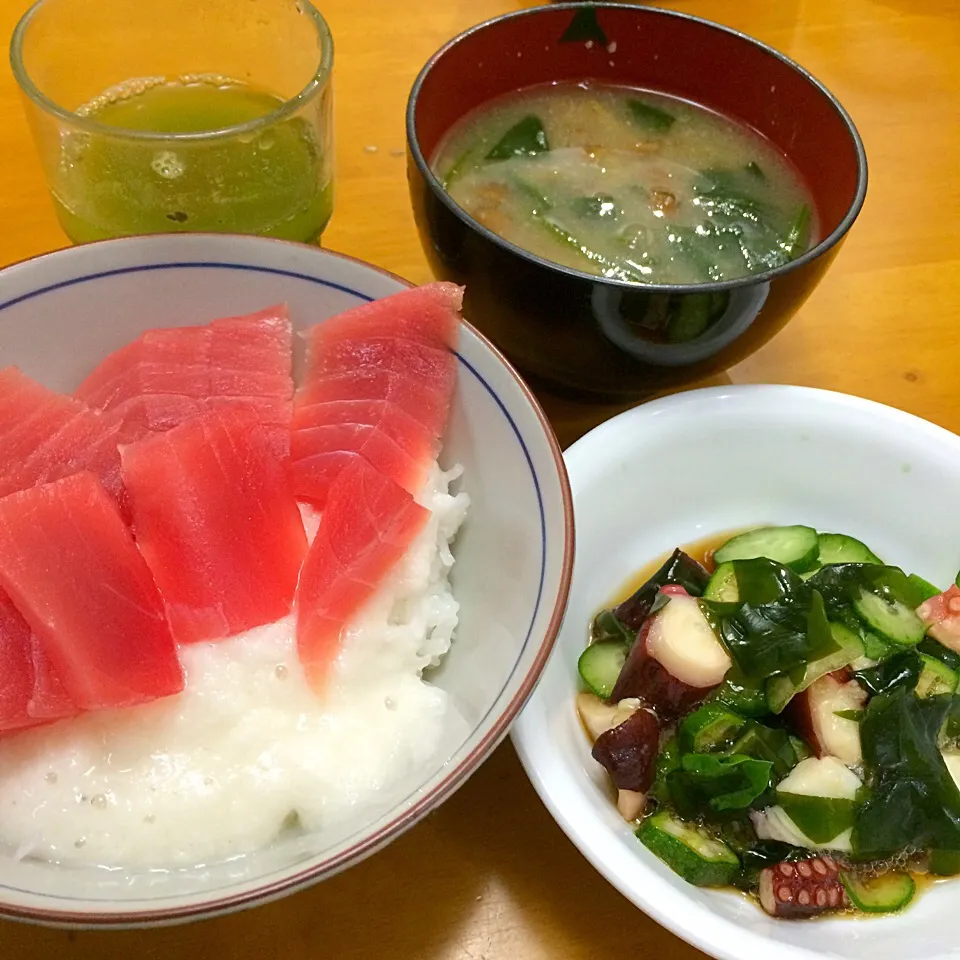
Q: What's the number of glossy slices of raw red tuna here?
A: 7